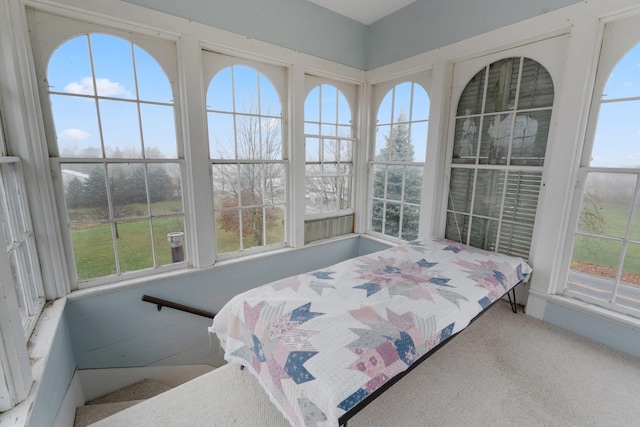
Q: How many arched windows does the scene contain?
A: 6